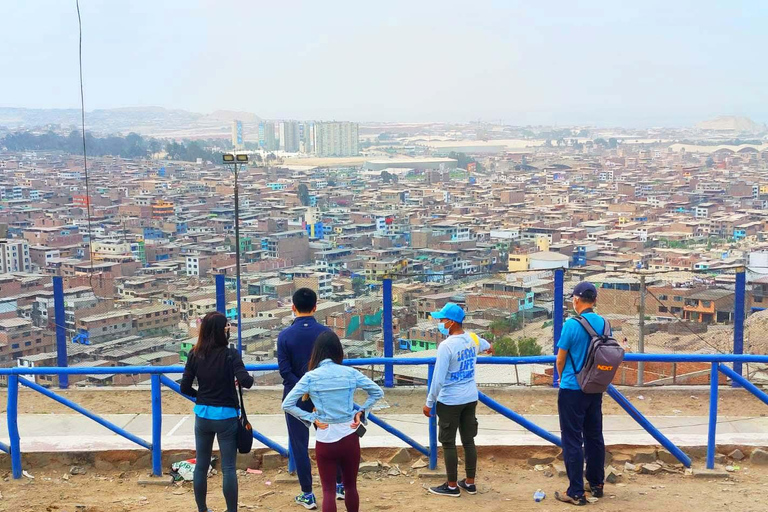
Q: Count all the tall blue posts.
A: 5